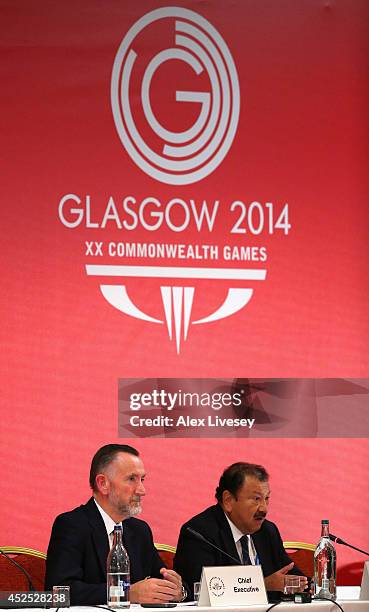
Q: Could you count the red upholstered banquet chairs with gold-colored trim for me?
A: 3